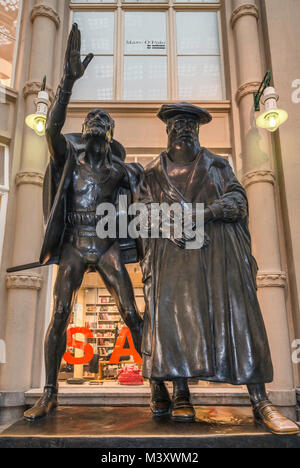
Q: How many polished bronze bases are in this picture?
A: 1